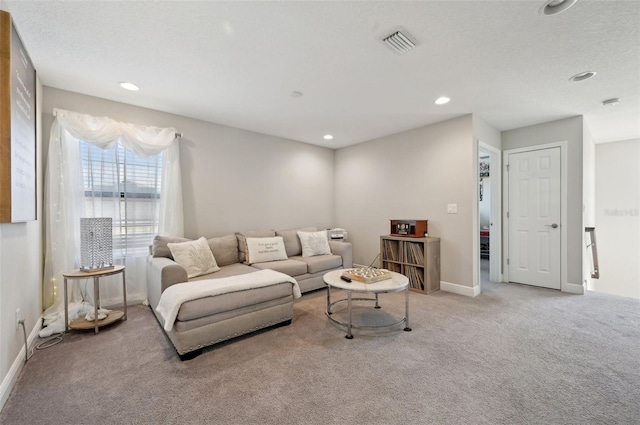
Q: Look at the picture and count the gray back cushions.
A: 3